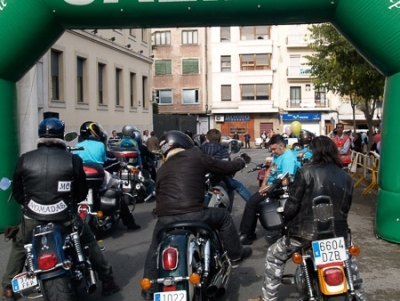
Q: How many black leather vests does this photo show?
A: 1